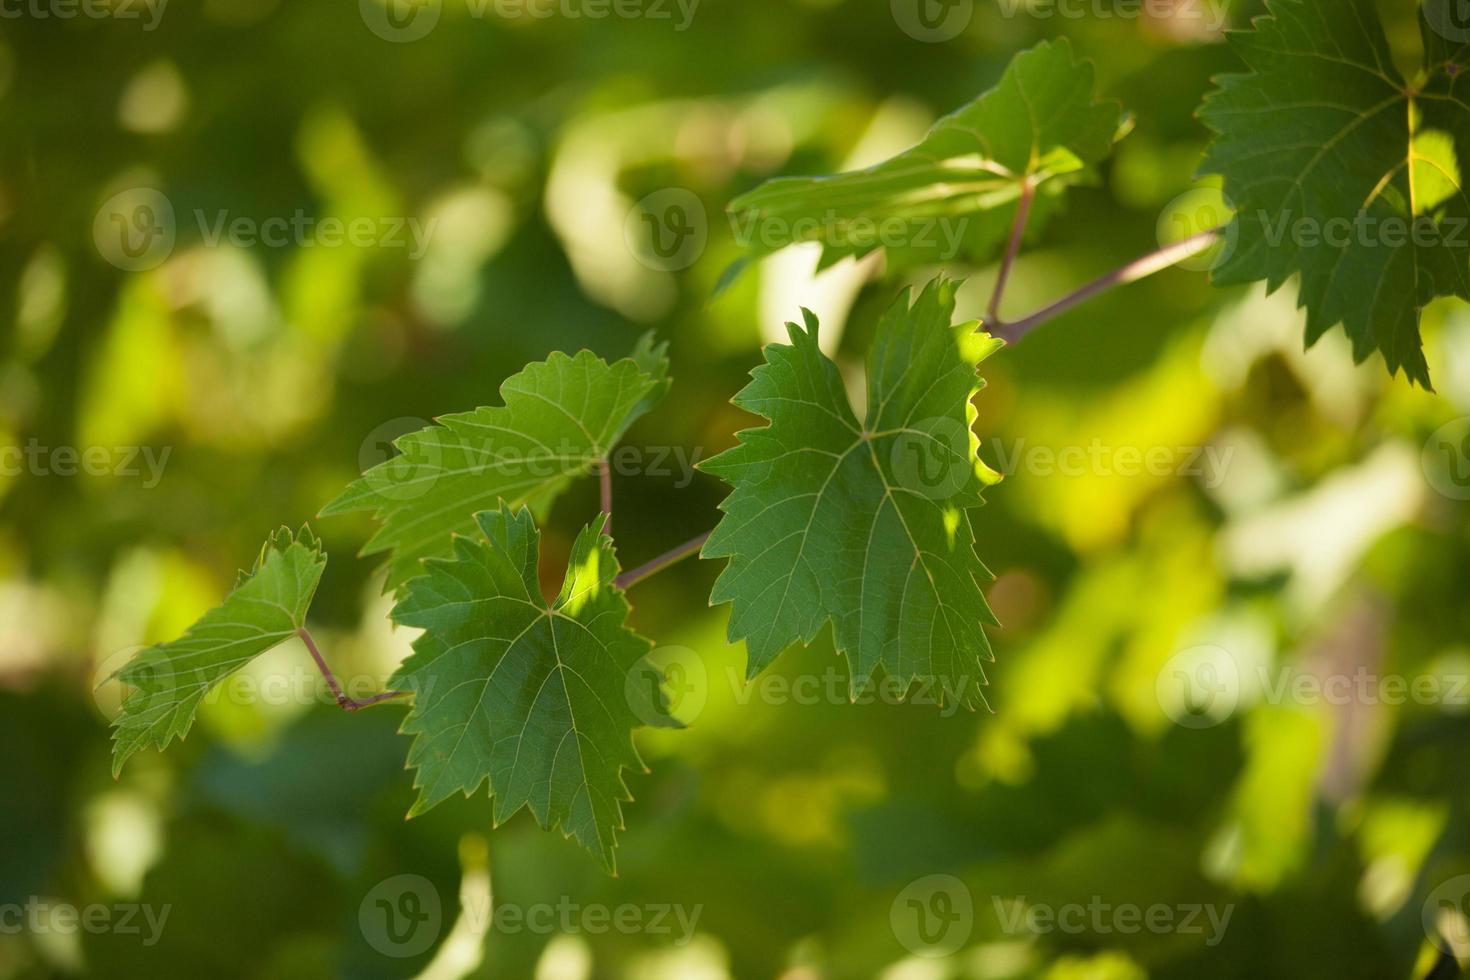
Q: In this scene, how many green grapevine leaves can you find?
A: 6